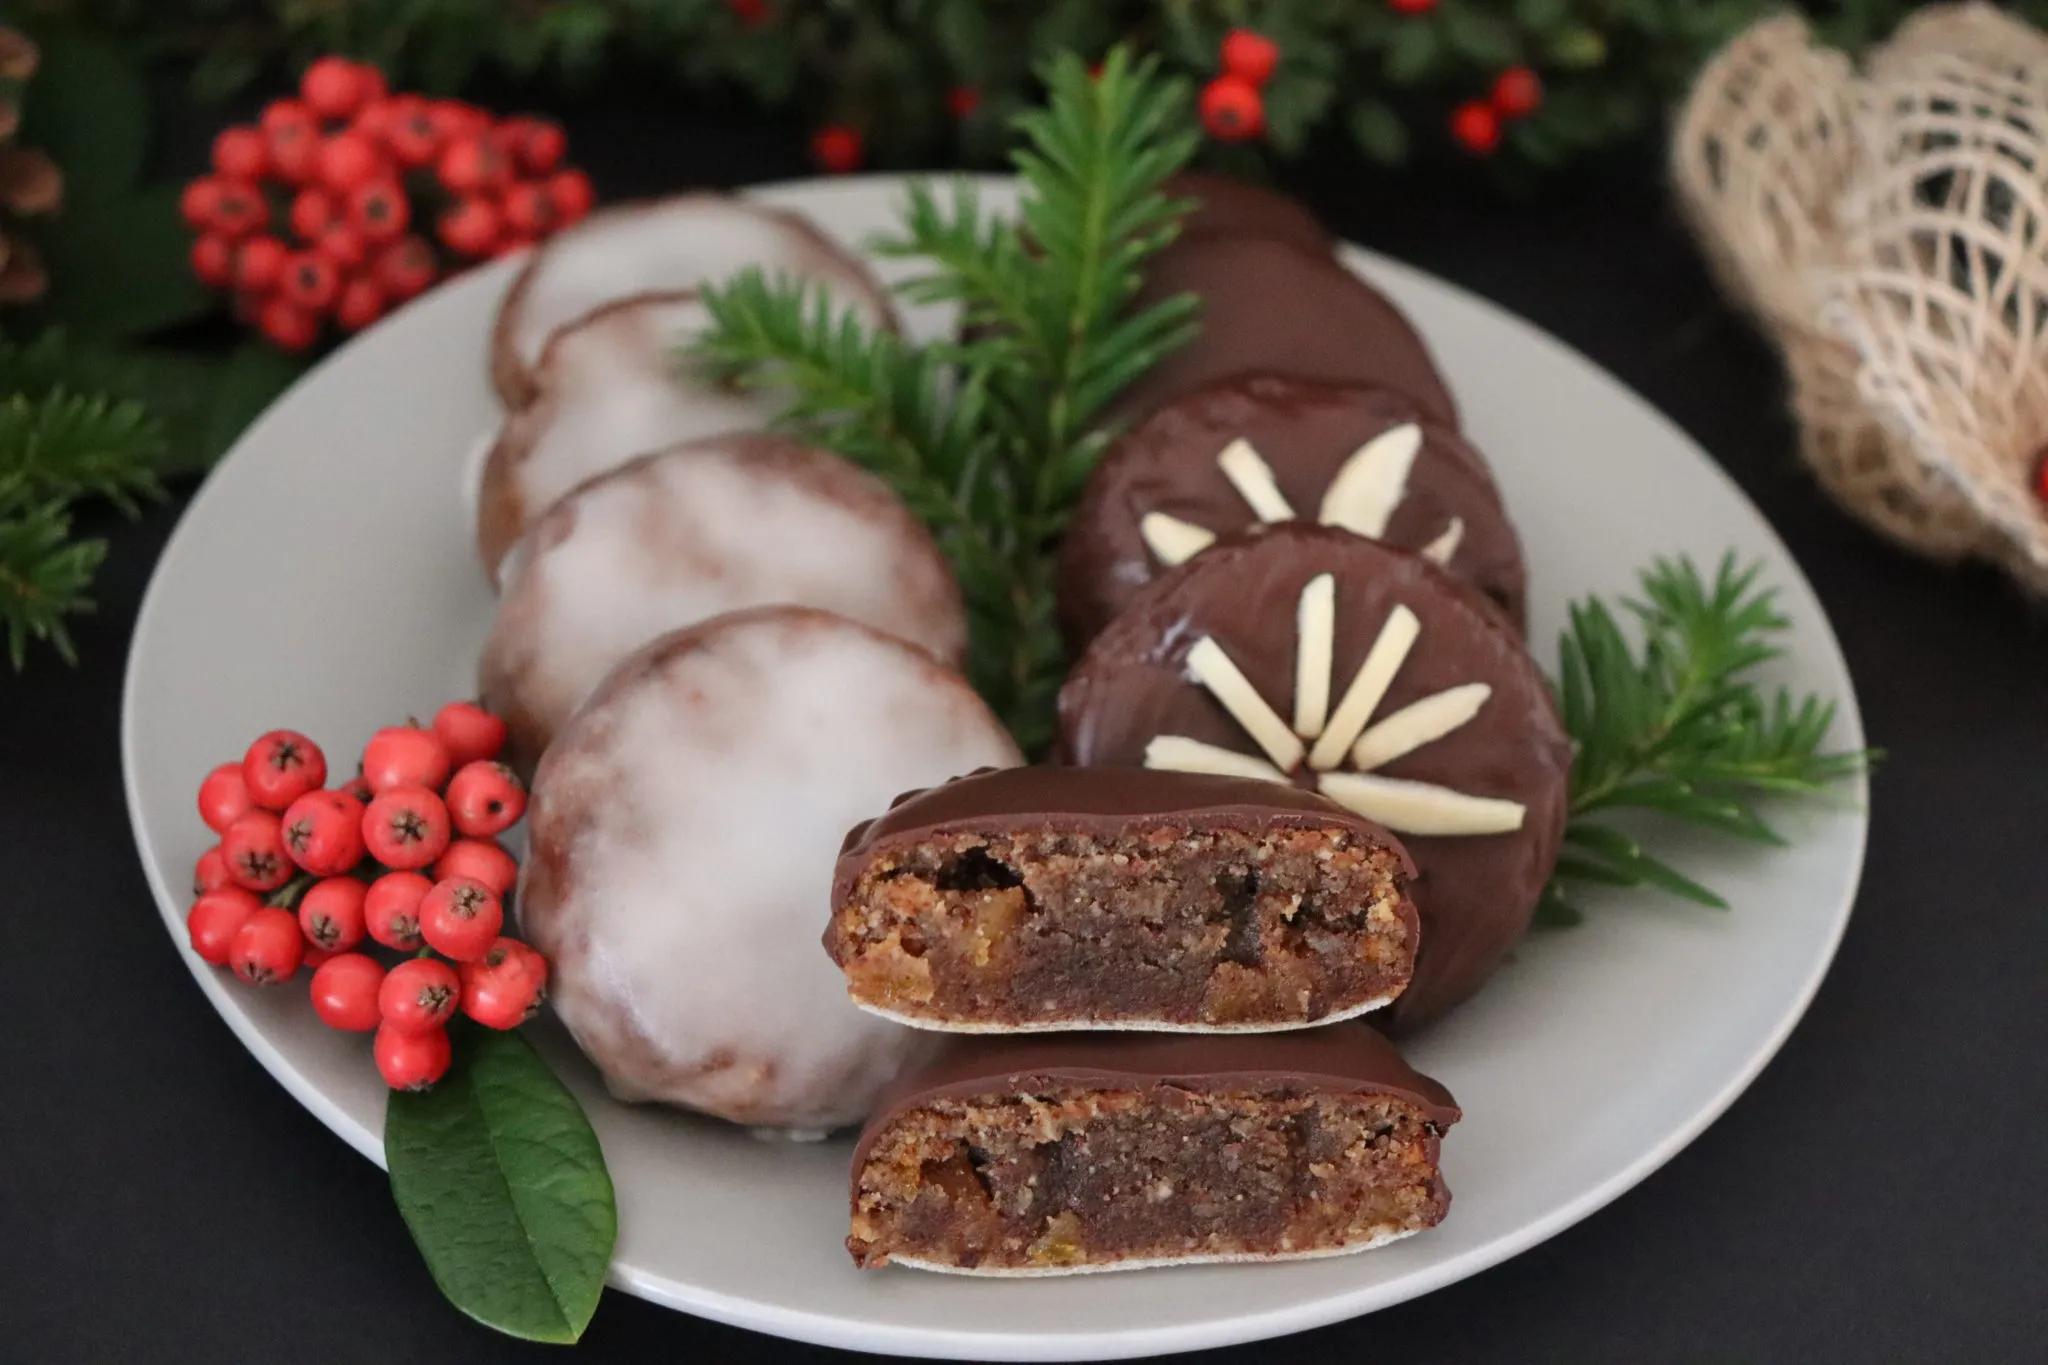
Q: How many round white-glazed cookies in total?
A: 4